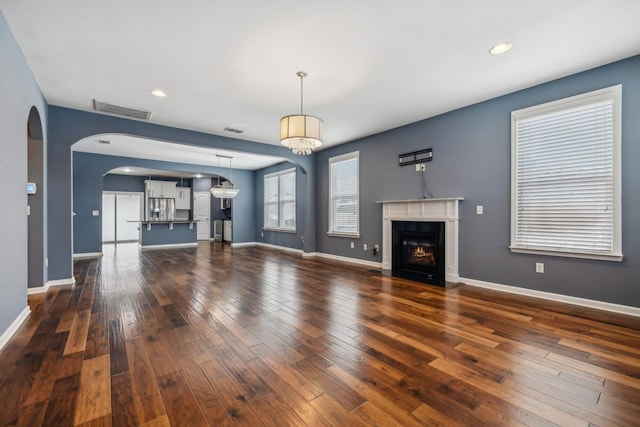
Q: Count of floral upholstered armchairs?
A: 0